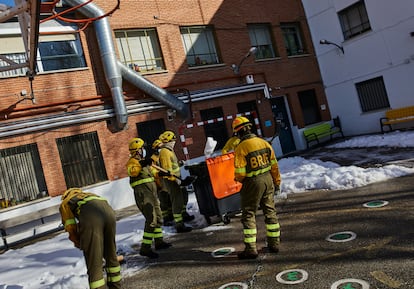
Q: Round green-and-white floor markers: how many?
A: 6